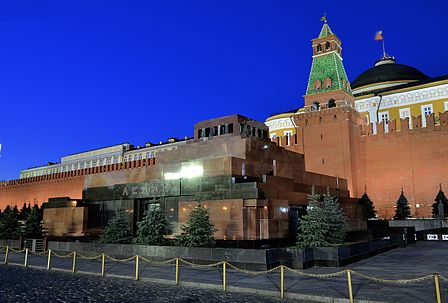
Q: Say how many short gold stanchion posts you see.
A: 11